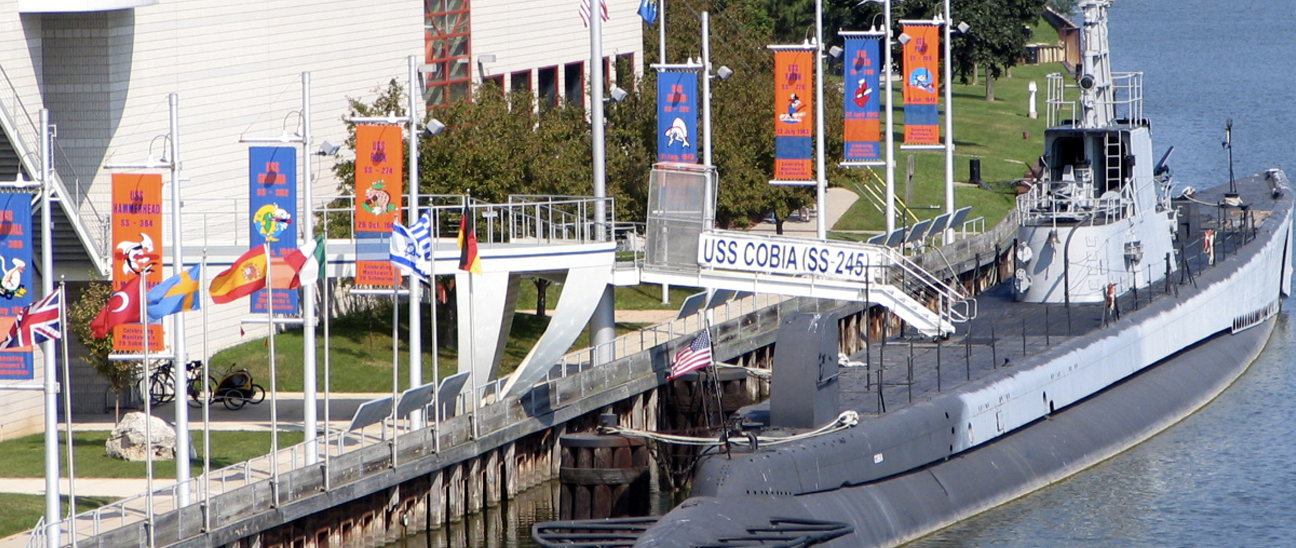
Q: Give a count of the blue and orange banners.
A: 8